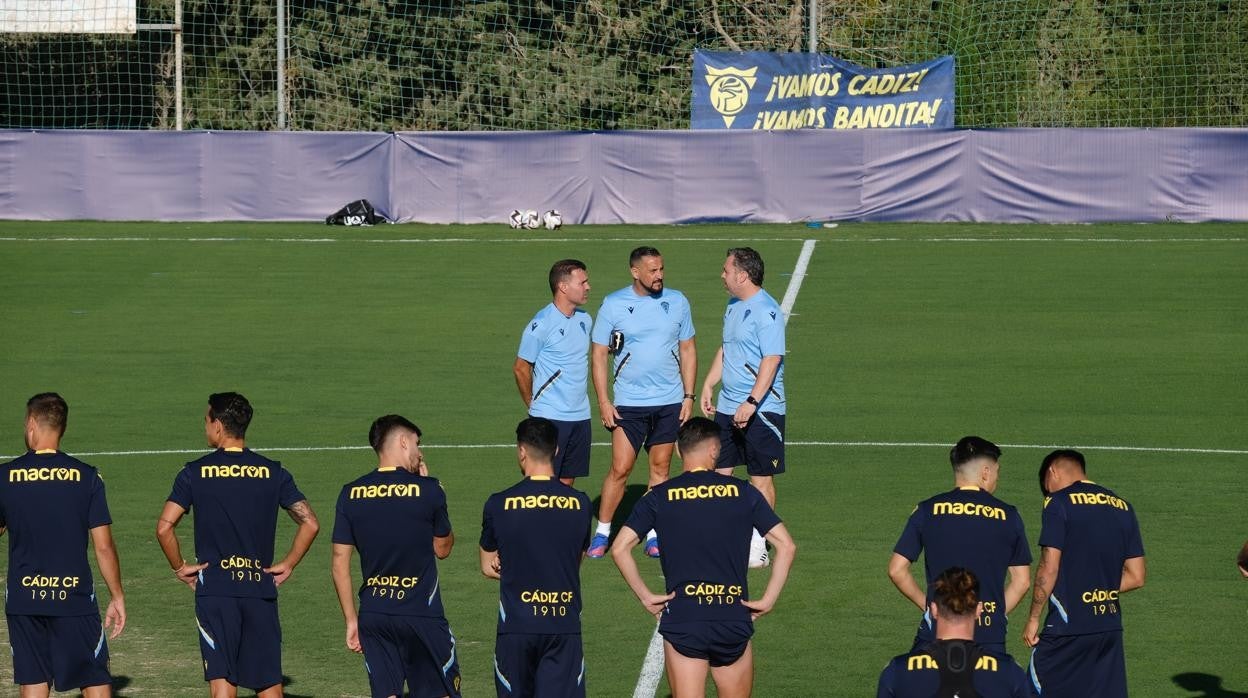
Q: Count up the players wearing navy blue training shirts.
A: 8